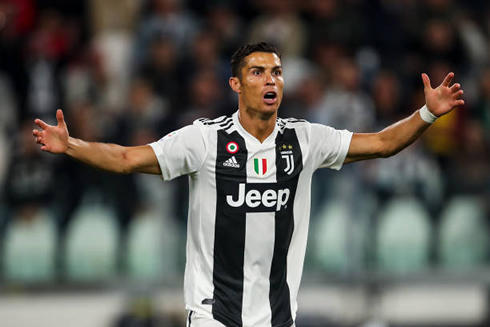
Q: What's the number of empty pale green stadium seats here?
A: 6